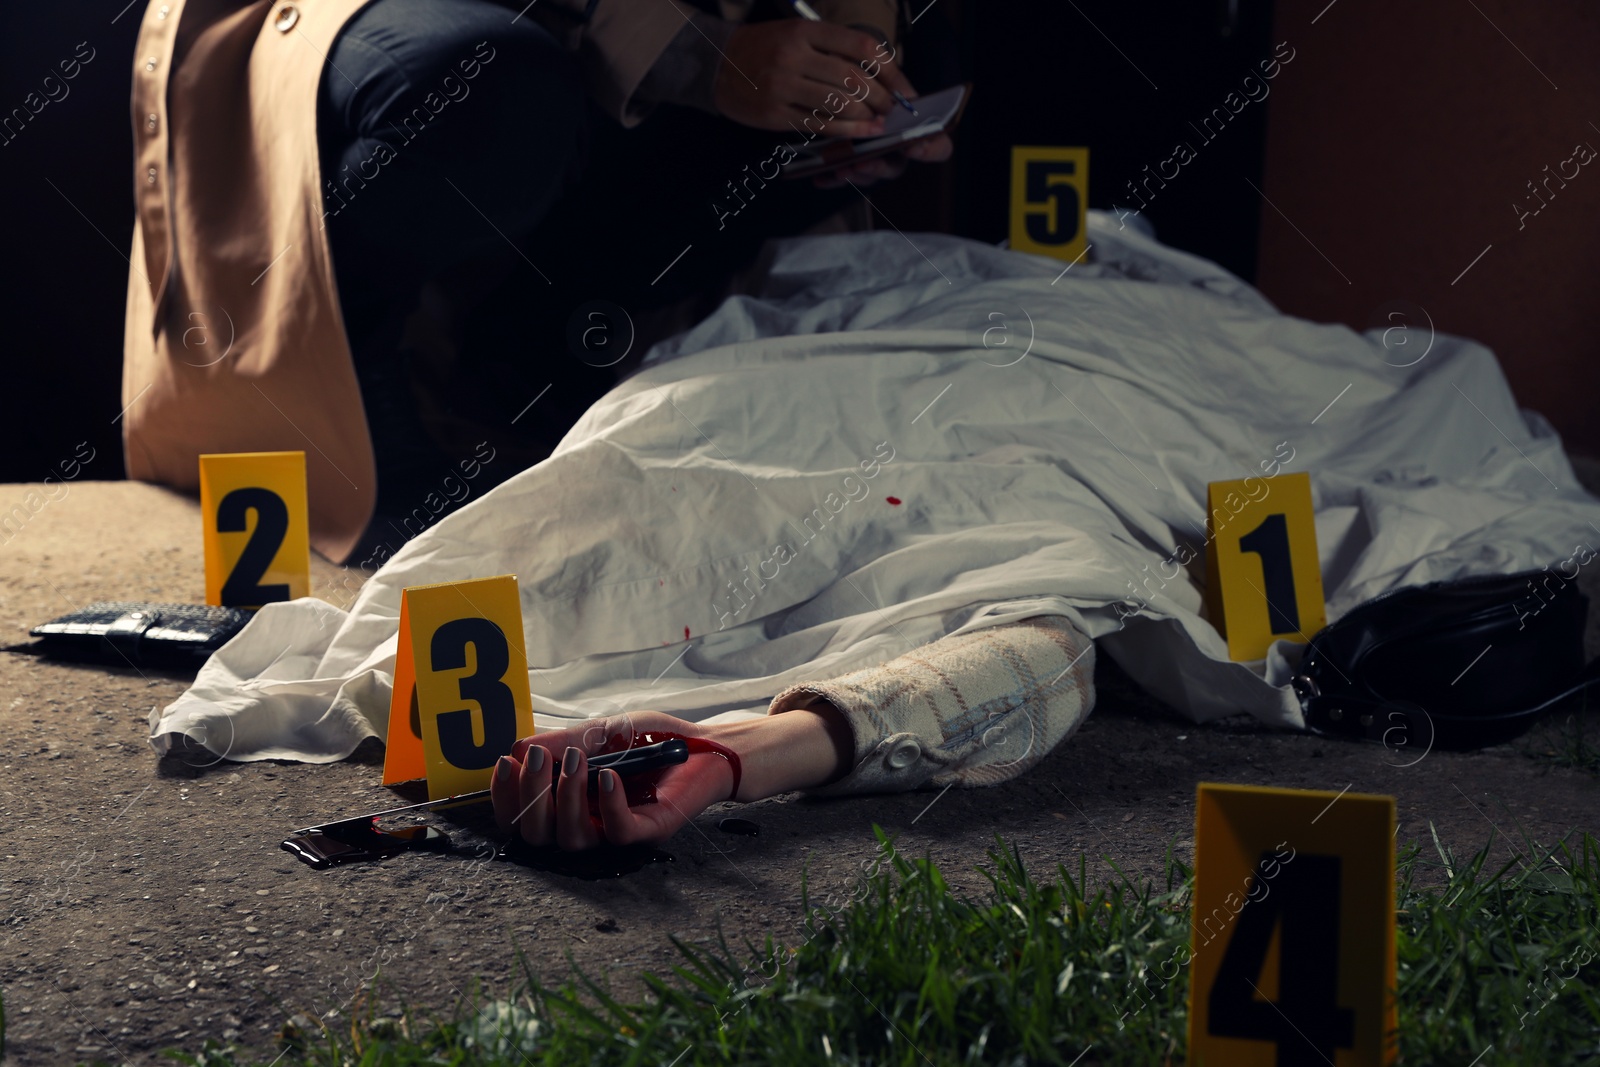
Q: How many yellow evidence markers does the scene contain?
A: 5